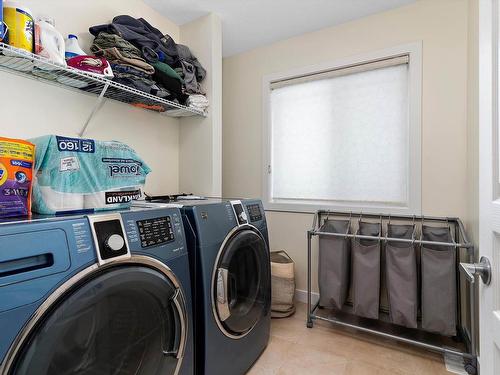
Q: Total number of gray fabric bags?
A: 4